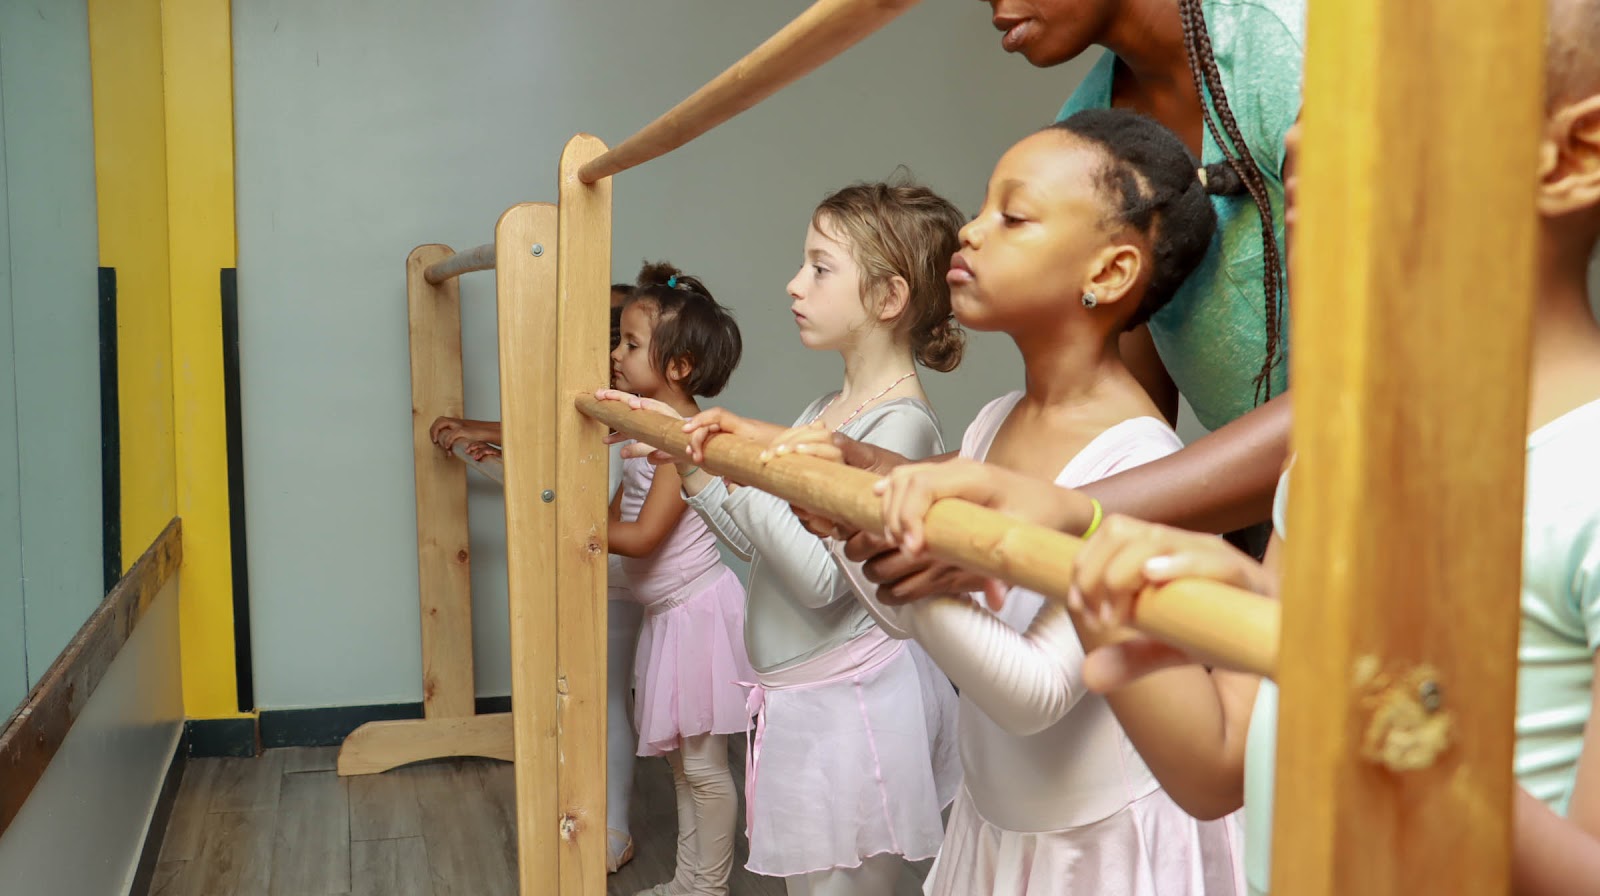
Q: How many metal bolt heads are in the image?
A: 2